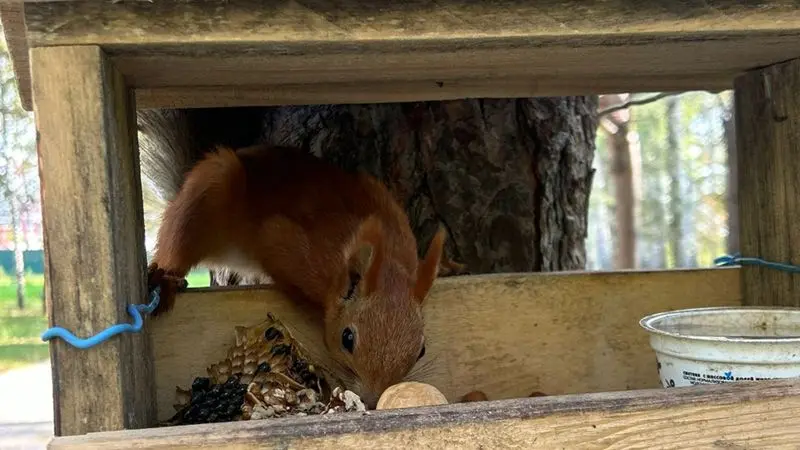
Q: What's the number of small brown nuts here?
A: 2